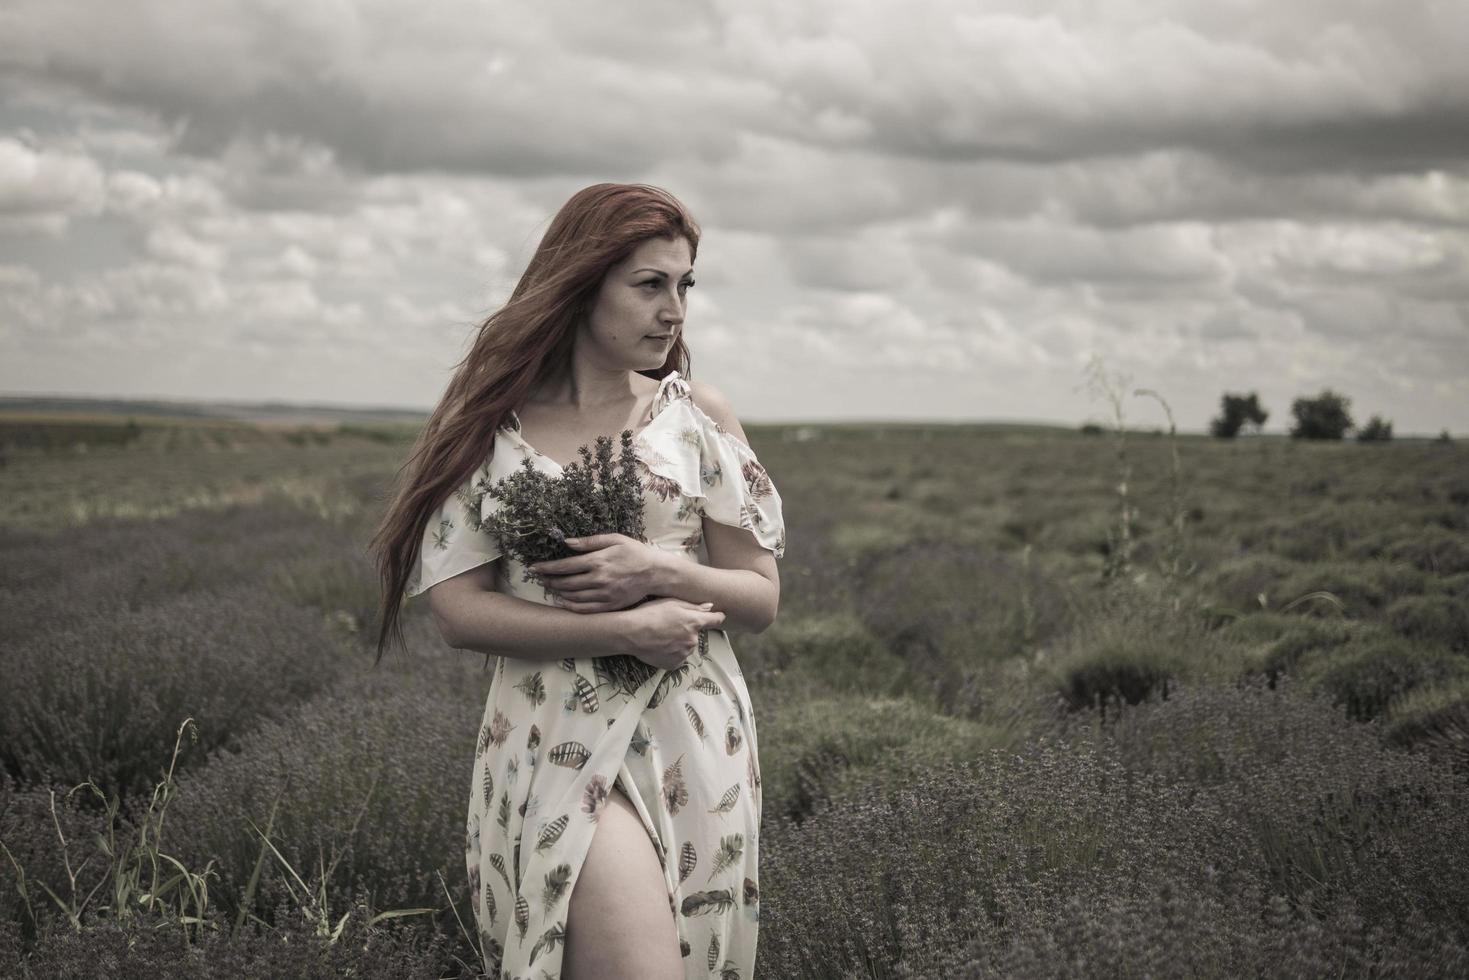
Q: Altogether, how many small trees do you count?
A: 3